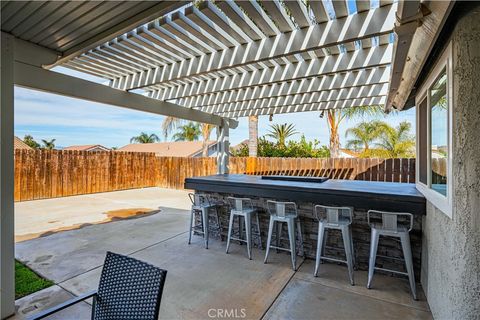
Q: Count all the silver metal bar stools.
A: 5